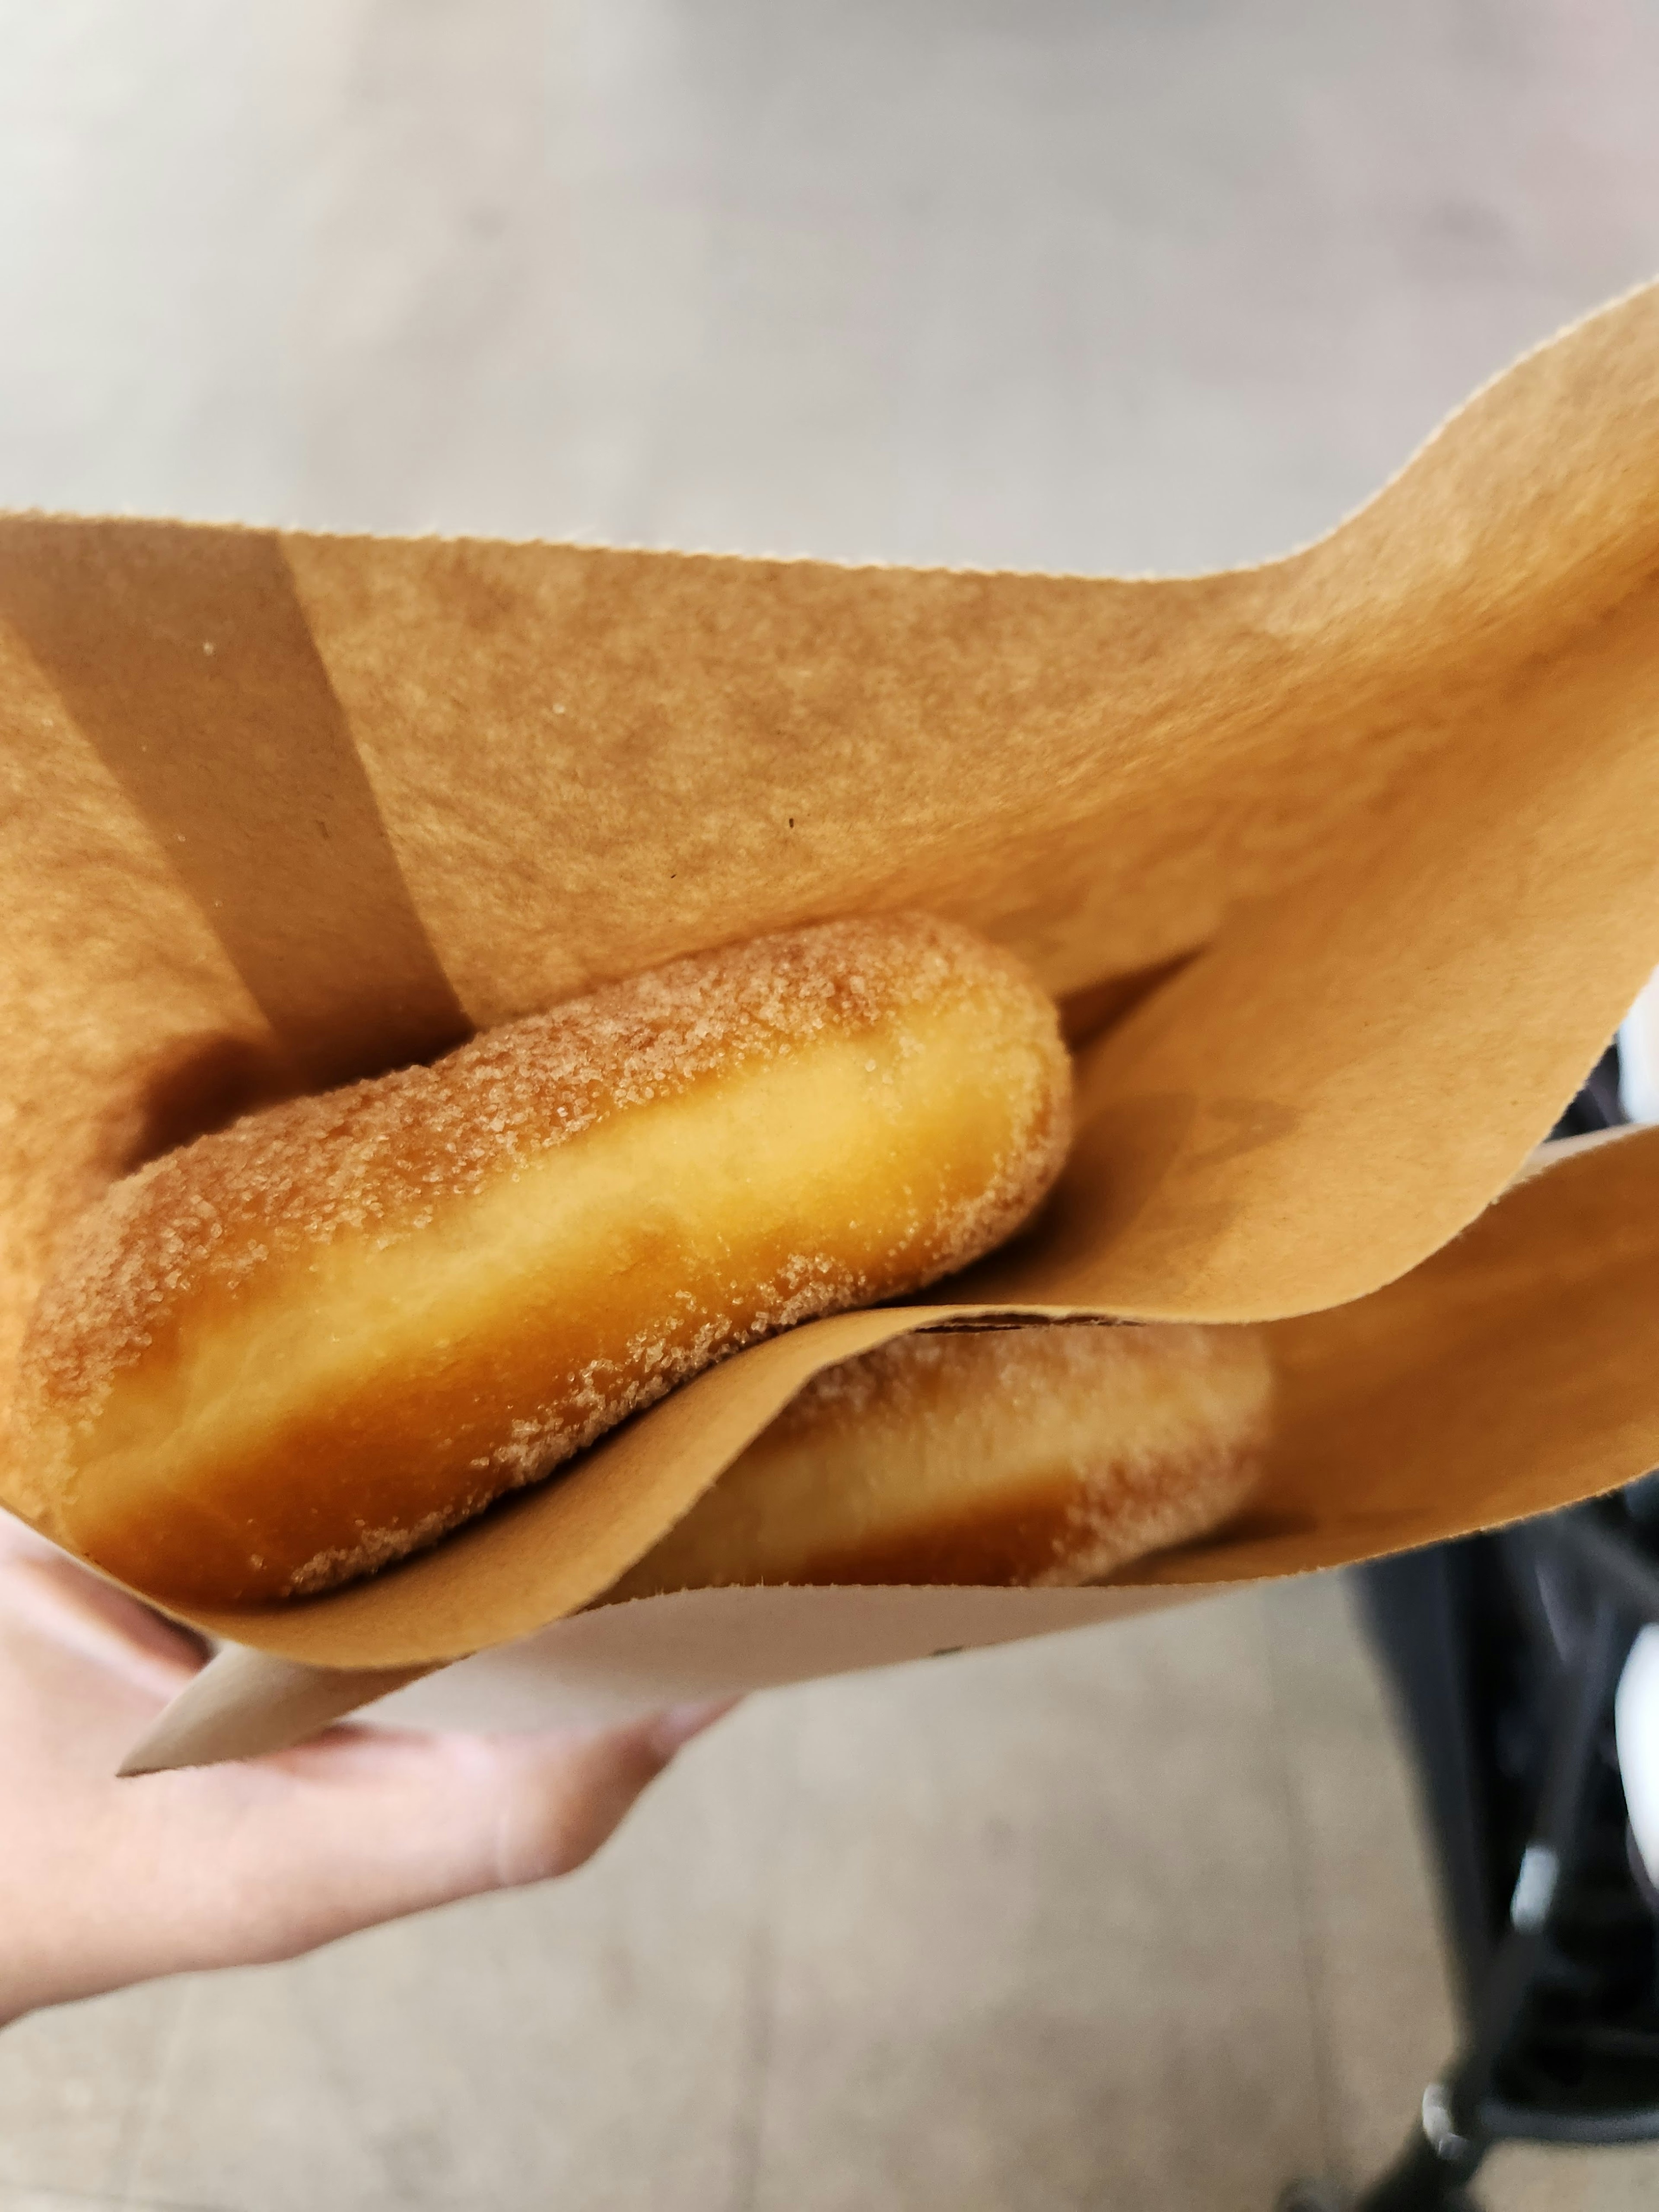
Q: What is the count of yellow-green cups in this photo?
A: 0